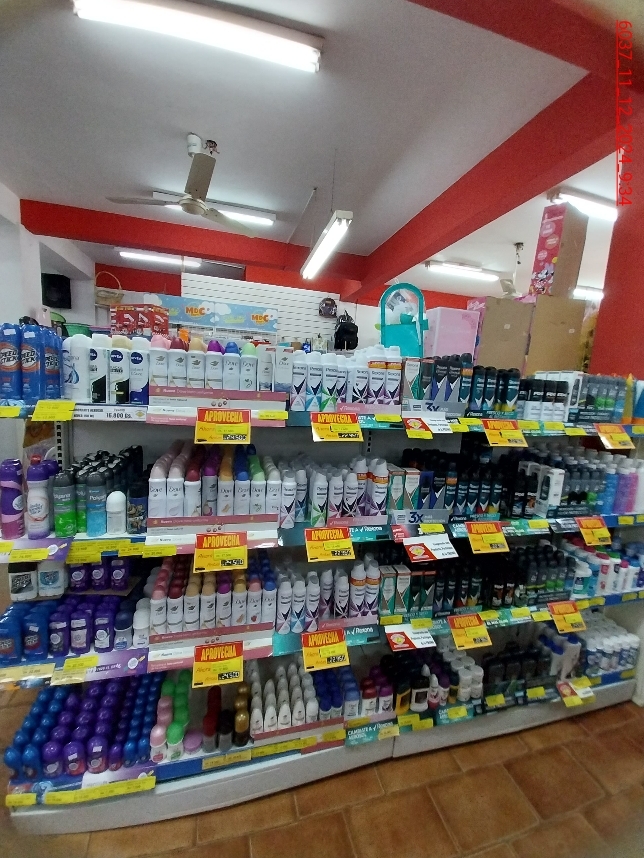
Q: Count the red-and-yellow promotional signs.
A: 12